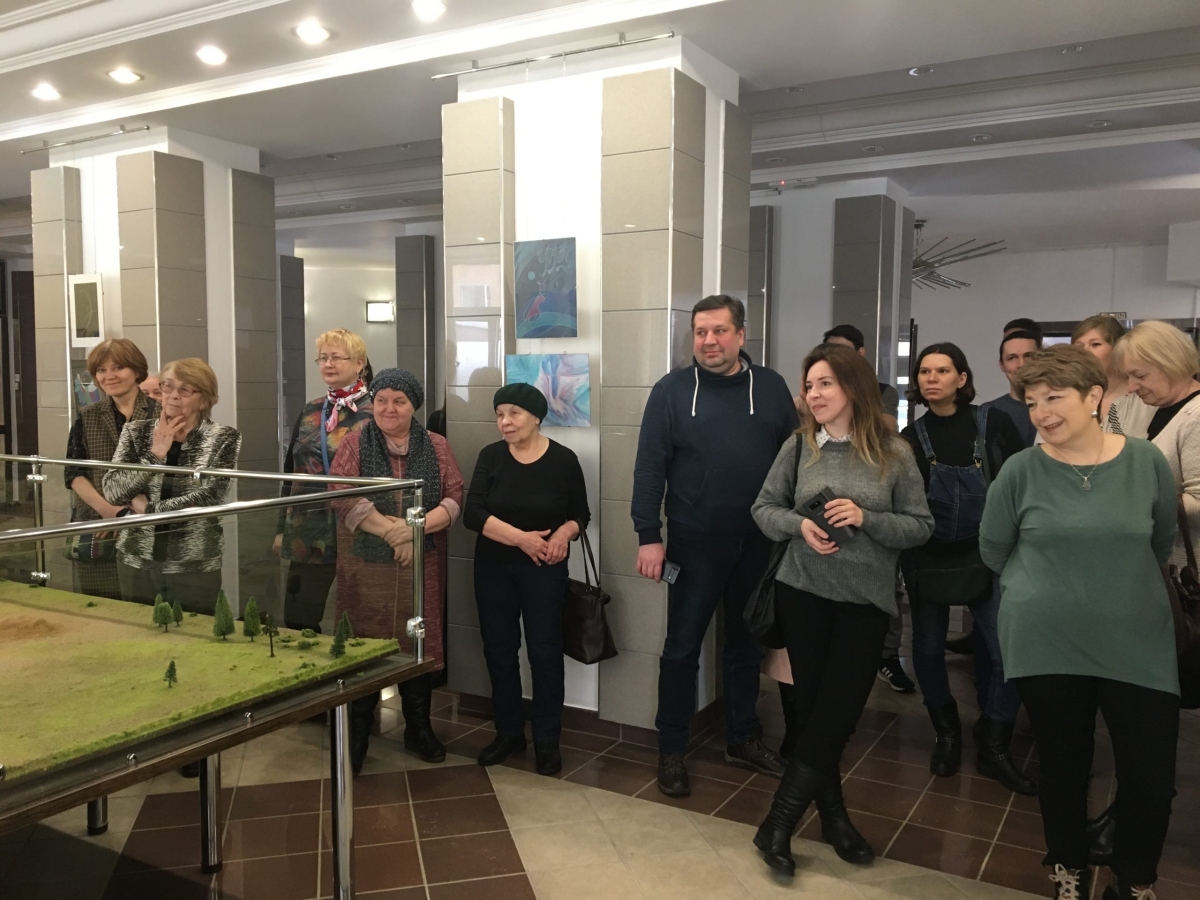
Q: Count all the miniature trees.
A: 9